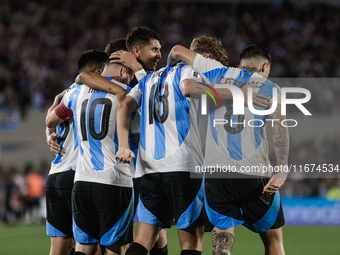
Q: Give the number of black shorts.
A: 4